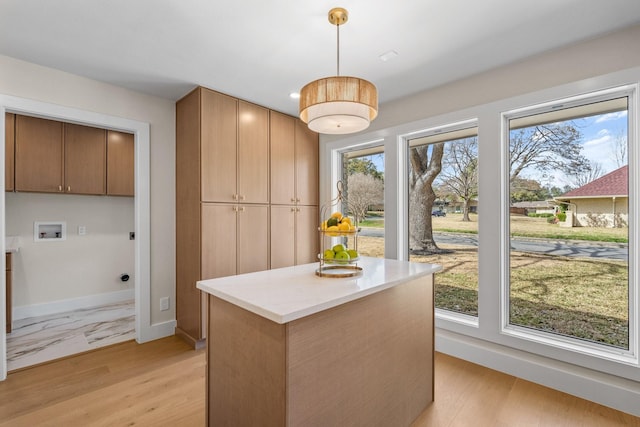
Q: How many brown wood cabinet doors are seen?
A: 12